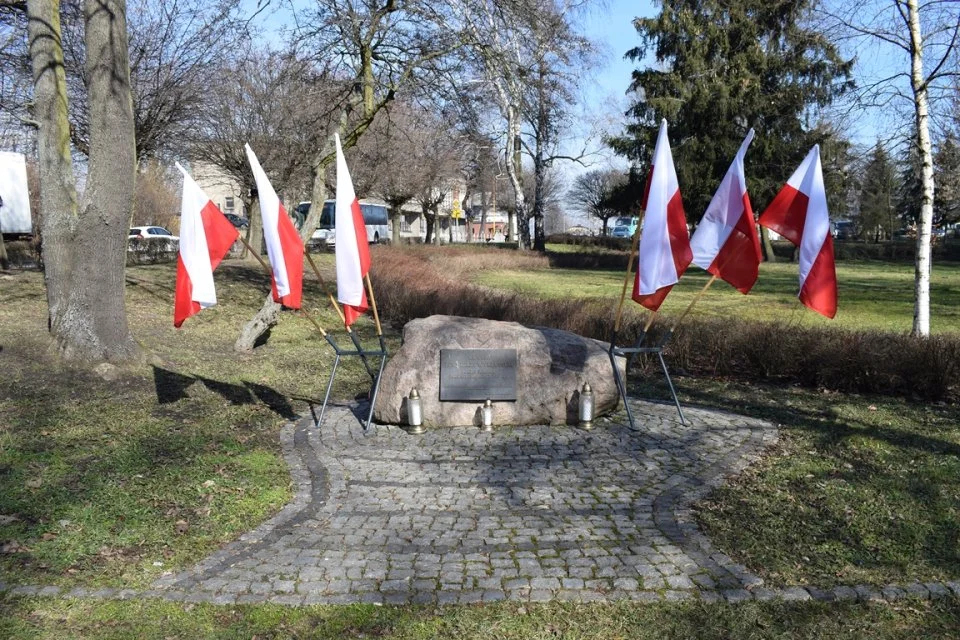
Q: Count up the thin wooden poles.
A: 6